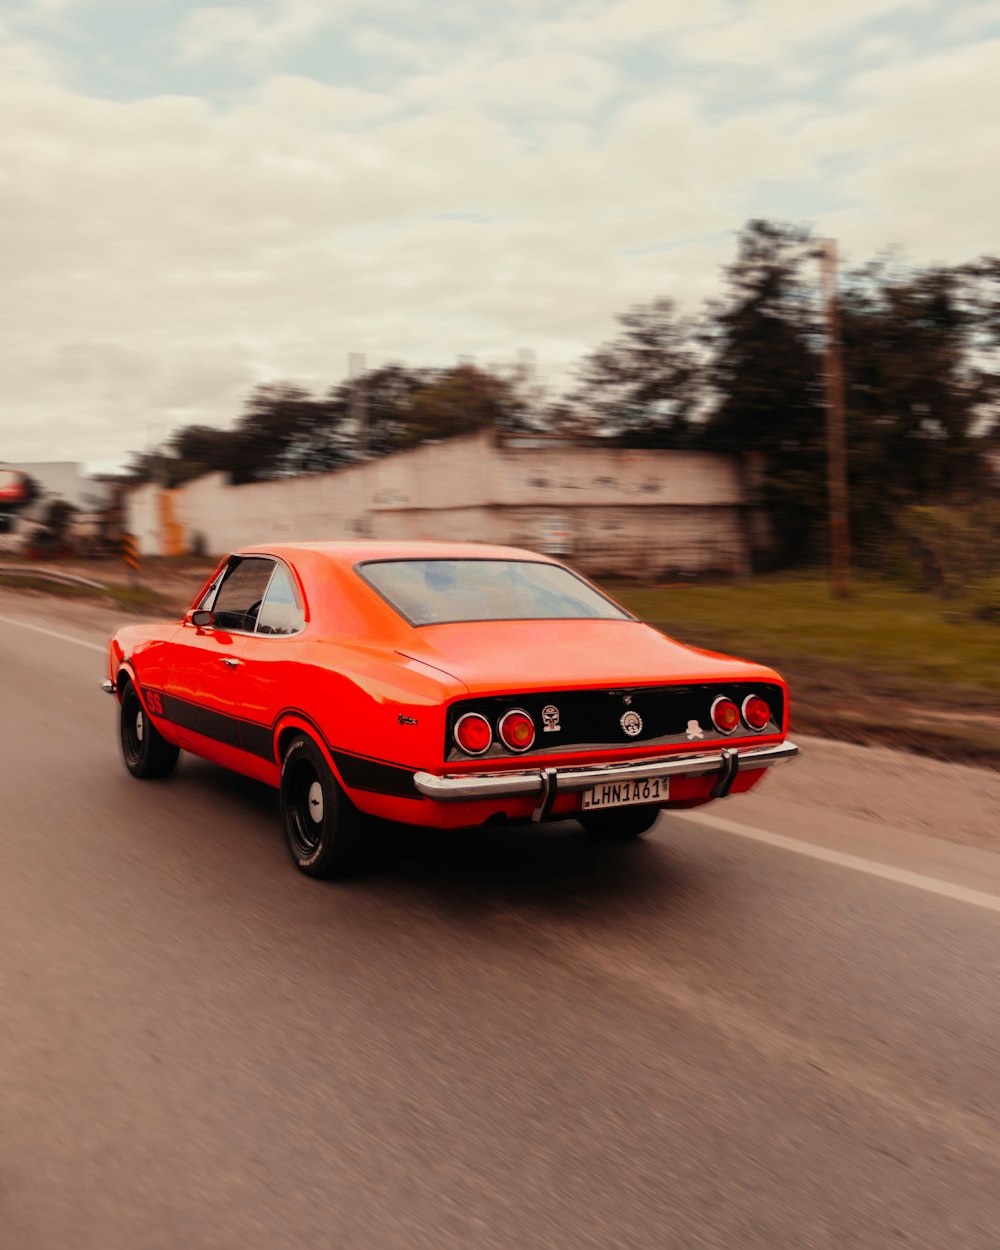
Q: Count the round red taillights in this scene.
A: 4